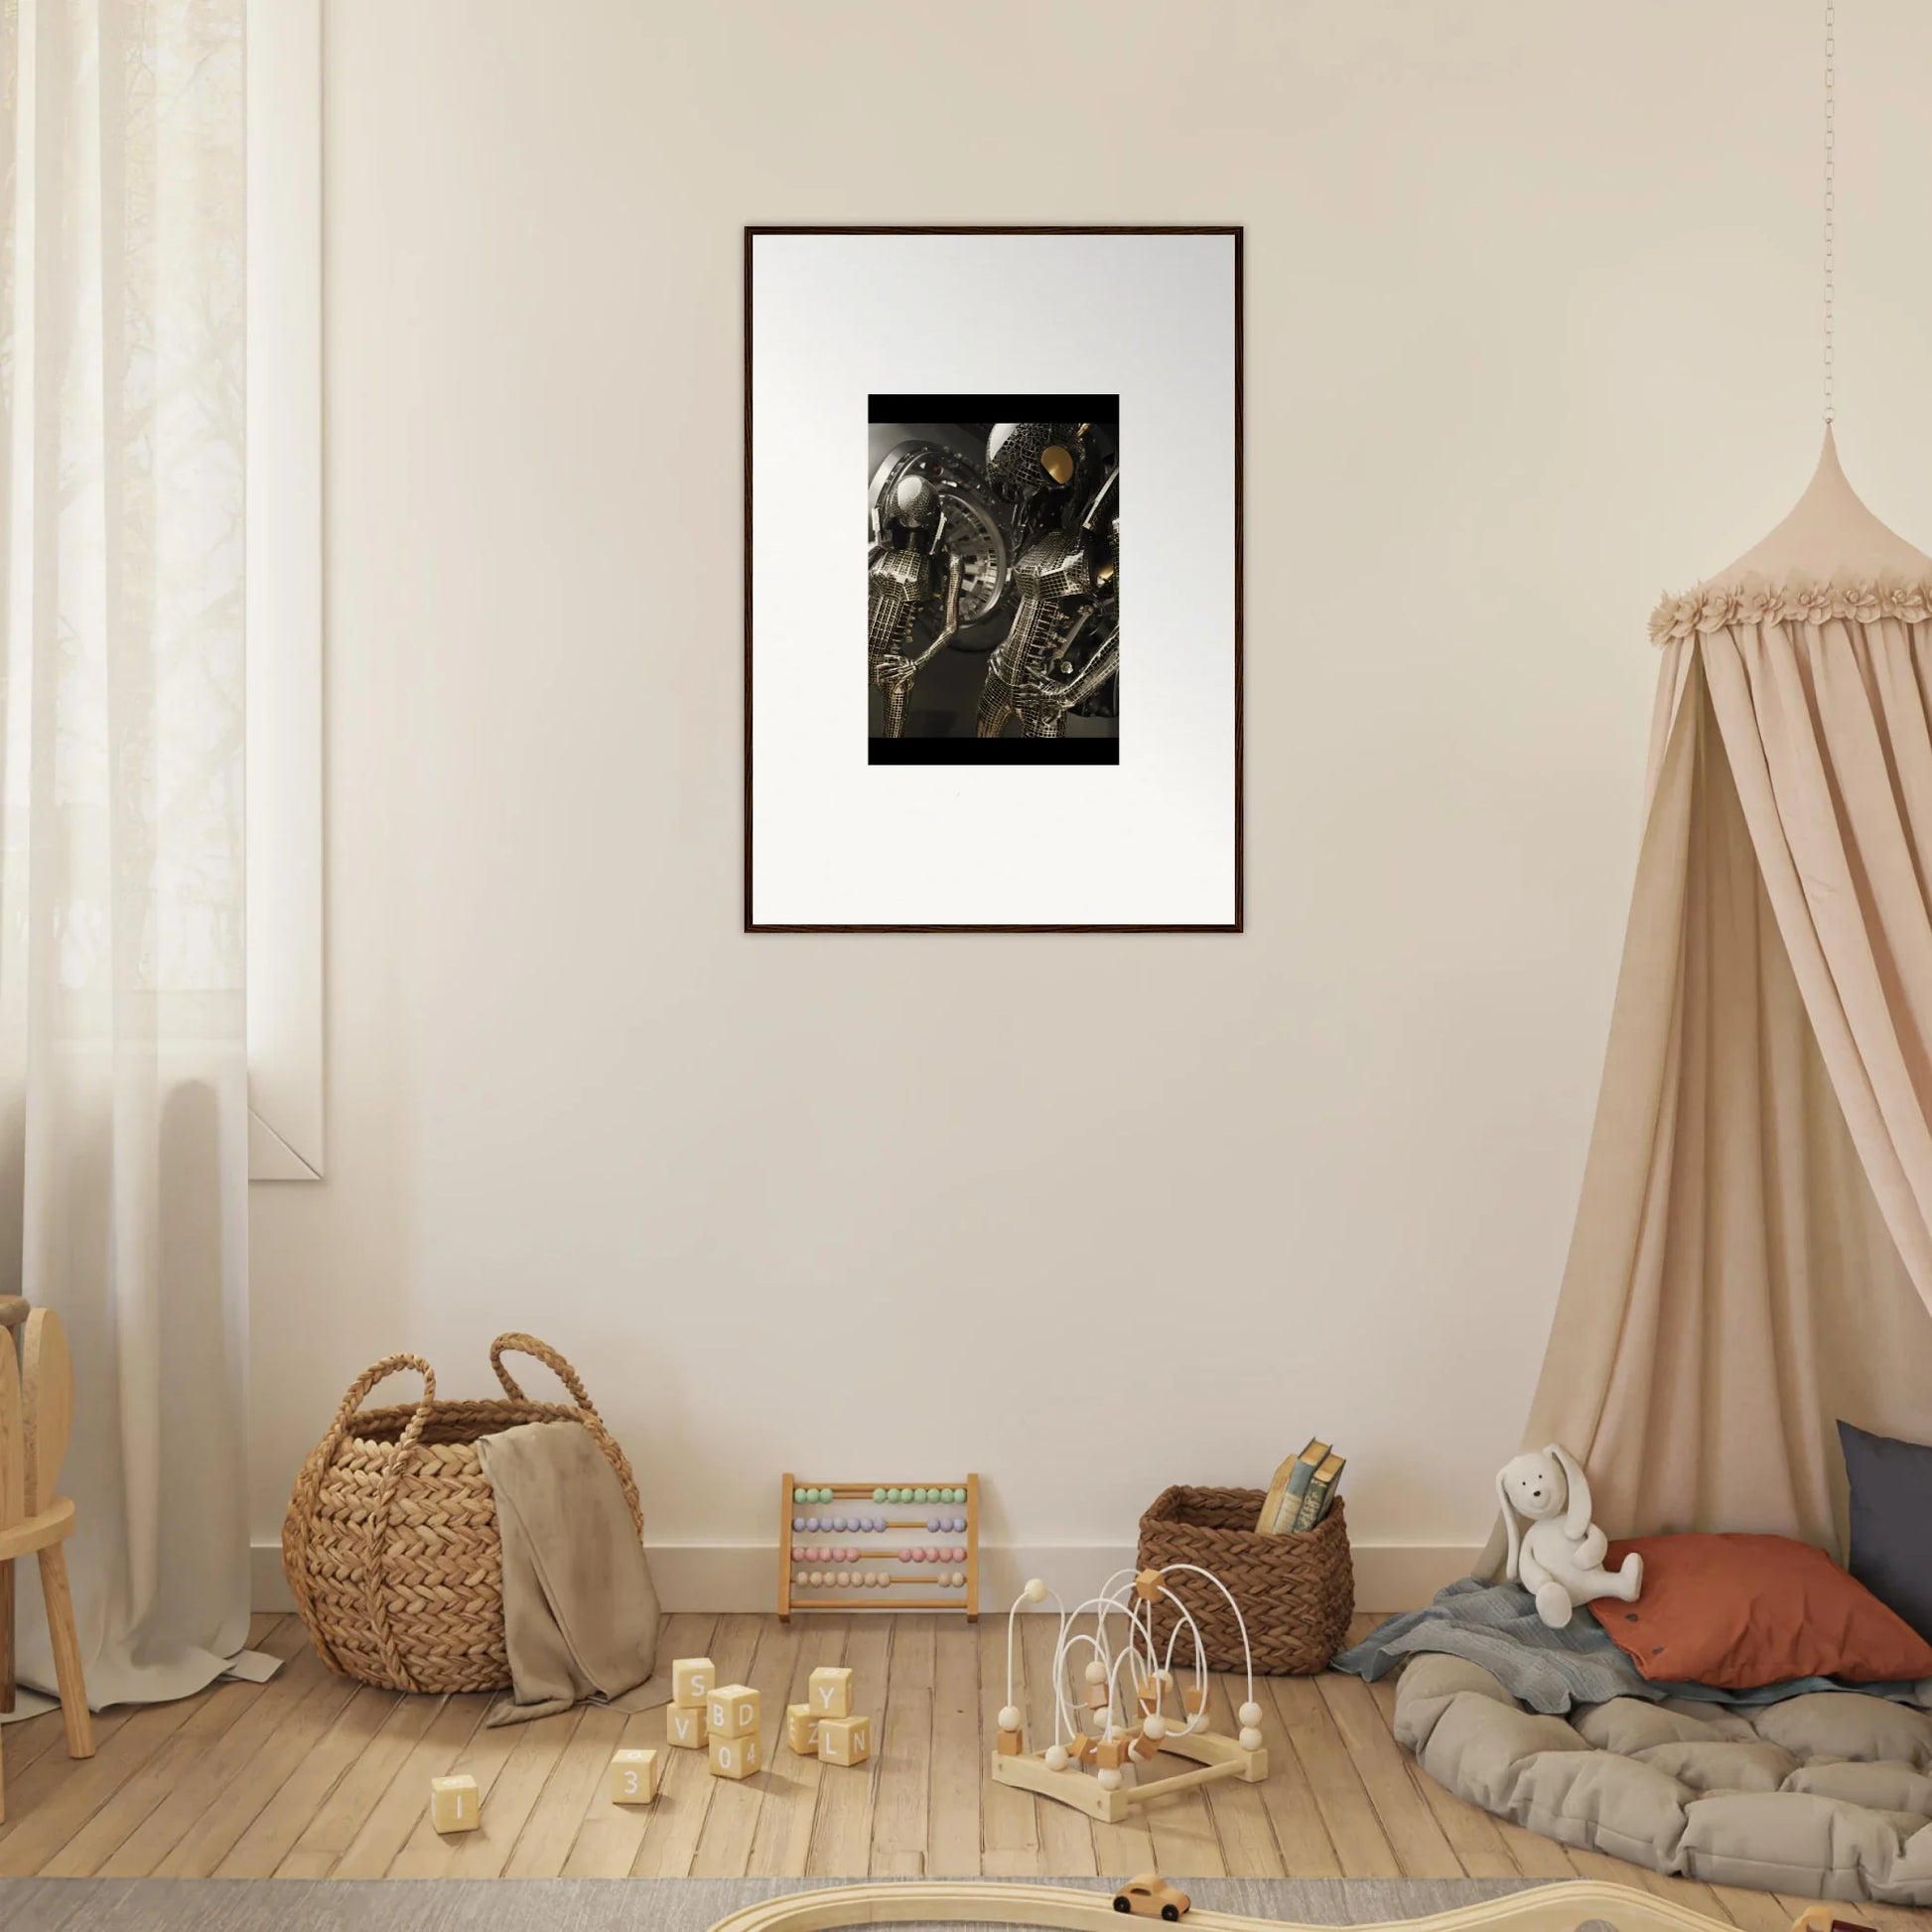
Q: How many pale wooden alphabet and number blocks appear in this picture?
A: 9